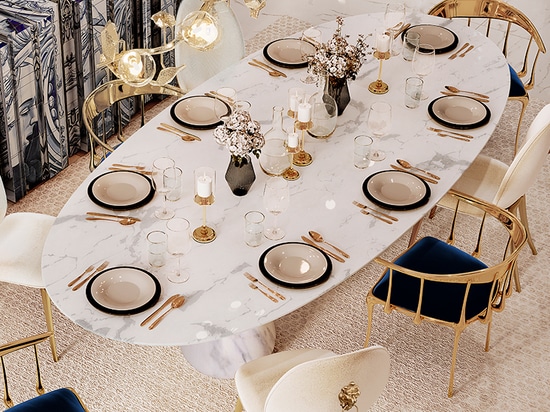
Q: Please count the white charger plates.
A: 0